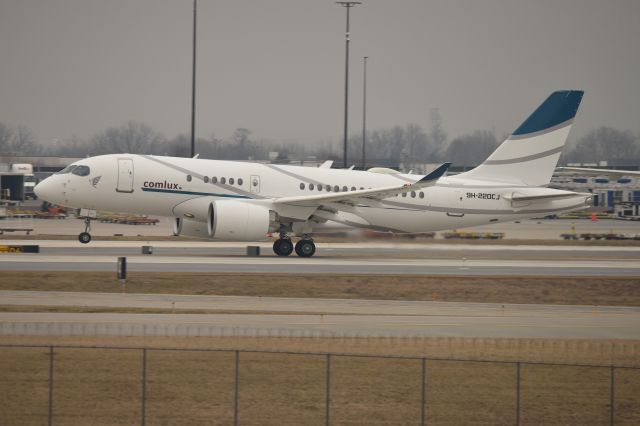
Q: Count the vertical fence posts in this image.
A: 7